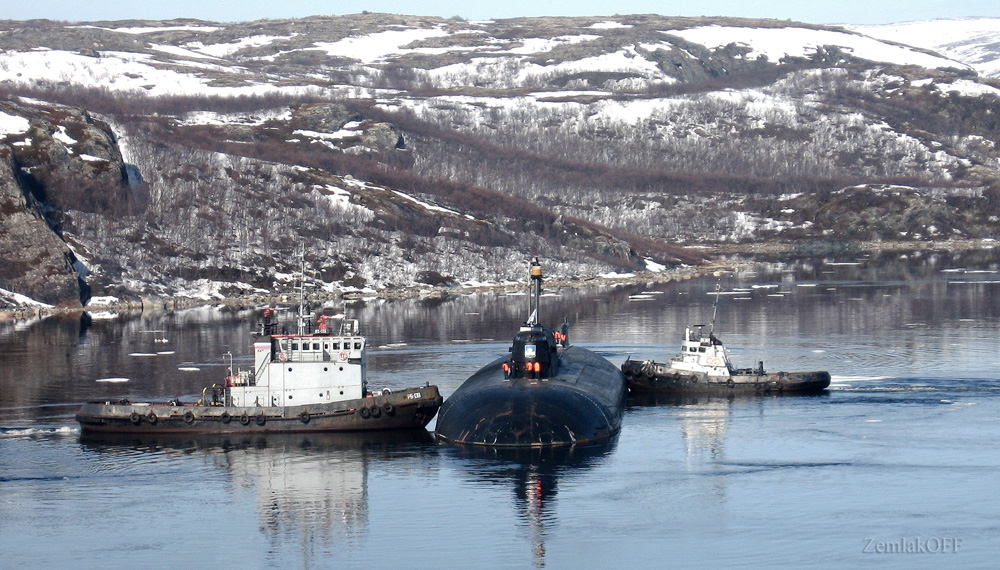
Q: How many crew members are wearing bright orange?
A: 5